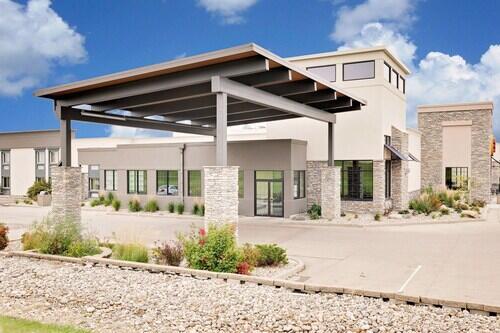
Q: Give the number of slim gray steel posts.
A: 3